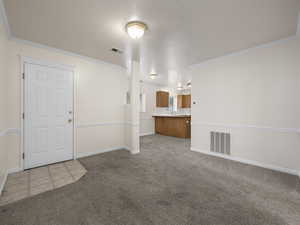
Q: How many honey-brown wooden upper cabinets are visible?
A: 2